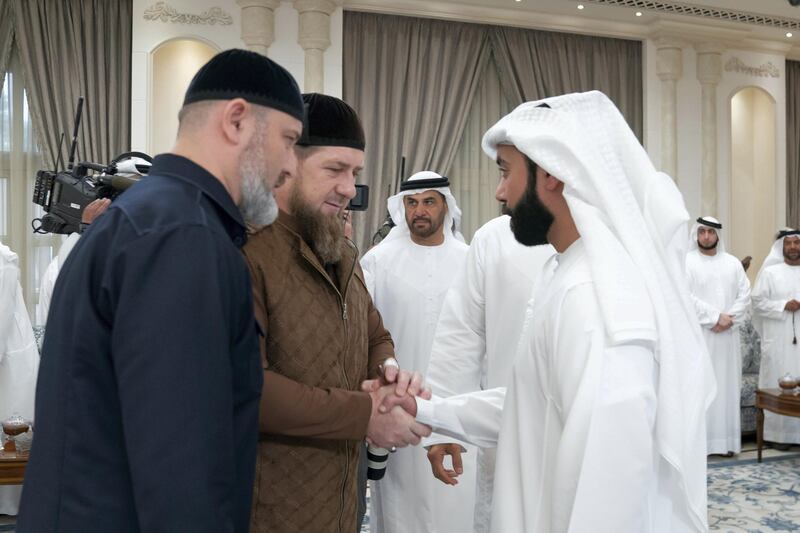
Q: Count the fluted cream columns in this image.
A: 4